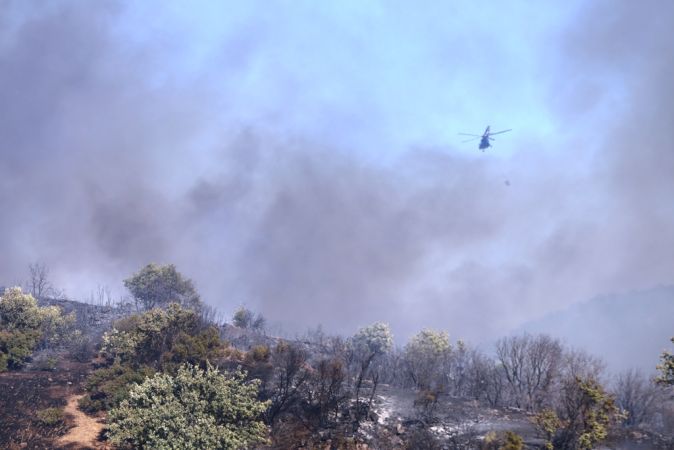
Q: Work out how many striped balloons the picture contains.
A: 0